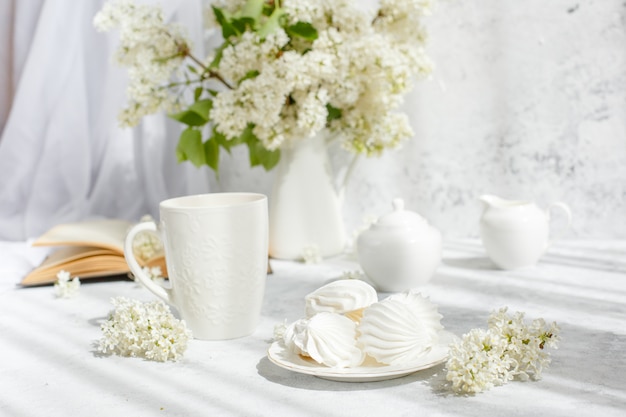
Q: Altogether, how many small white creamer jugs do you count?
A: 1